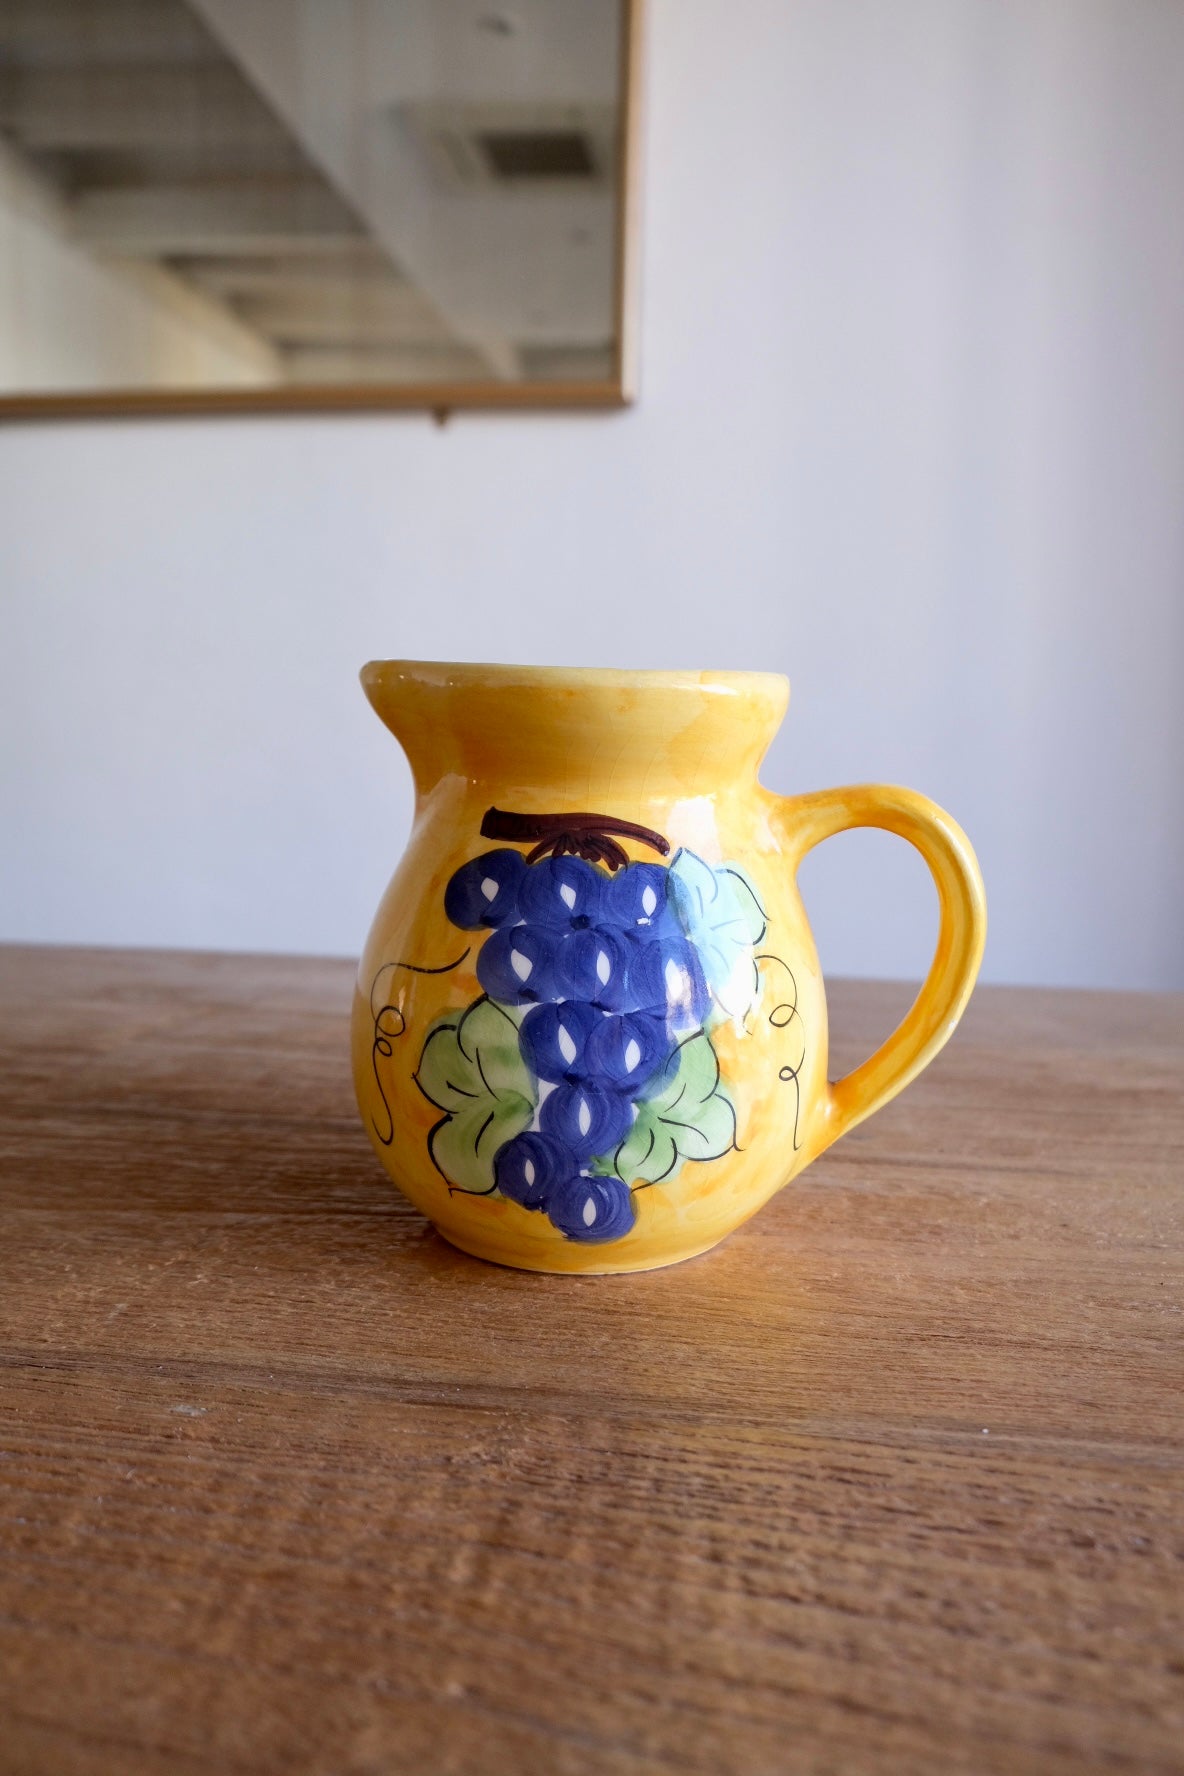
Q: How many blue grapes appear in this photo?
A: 11